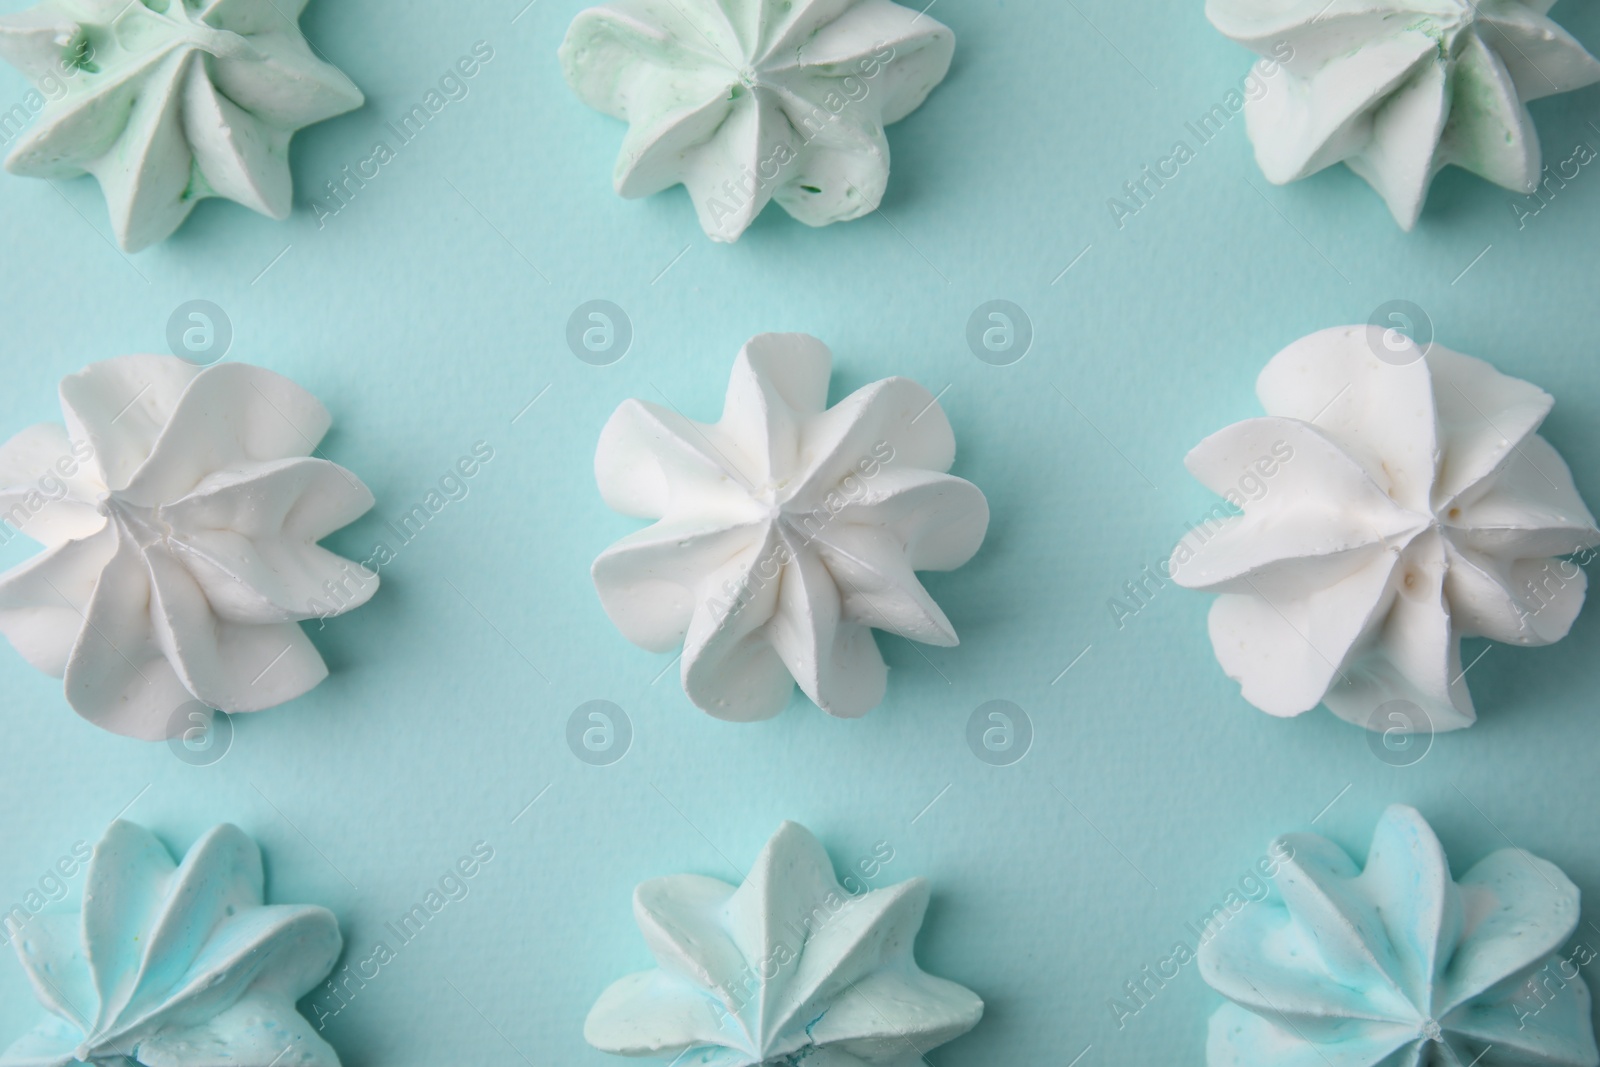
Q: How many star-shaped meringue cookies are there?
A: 9